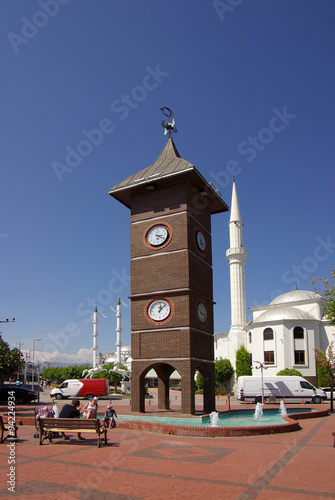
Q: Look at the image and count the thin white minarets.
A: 3